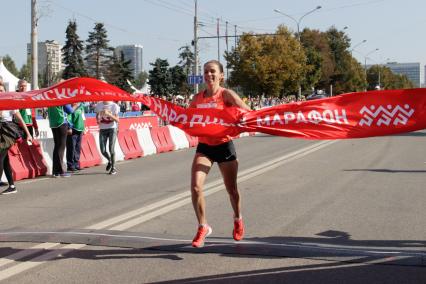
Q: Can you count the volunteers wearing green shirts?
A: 3